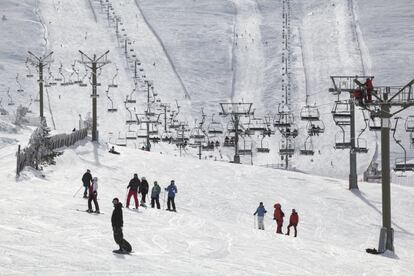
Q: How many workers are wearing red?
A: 2